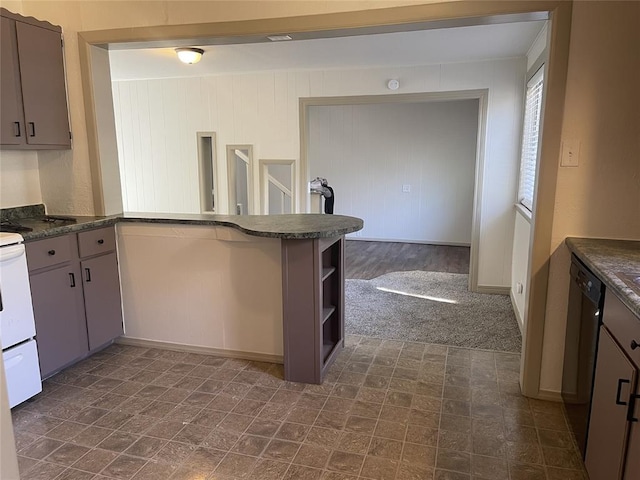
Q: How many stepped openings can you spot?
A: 3